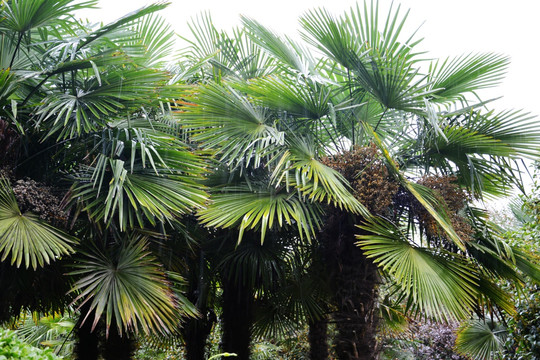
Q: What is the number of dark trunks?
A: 6